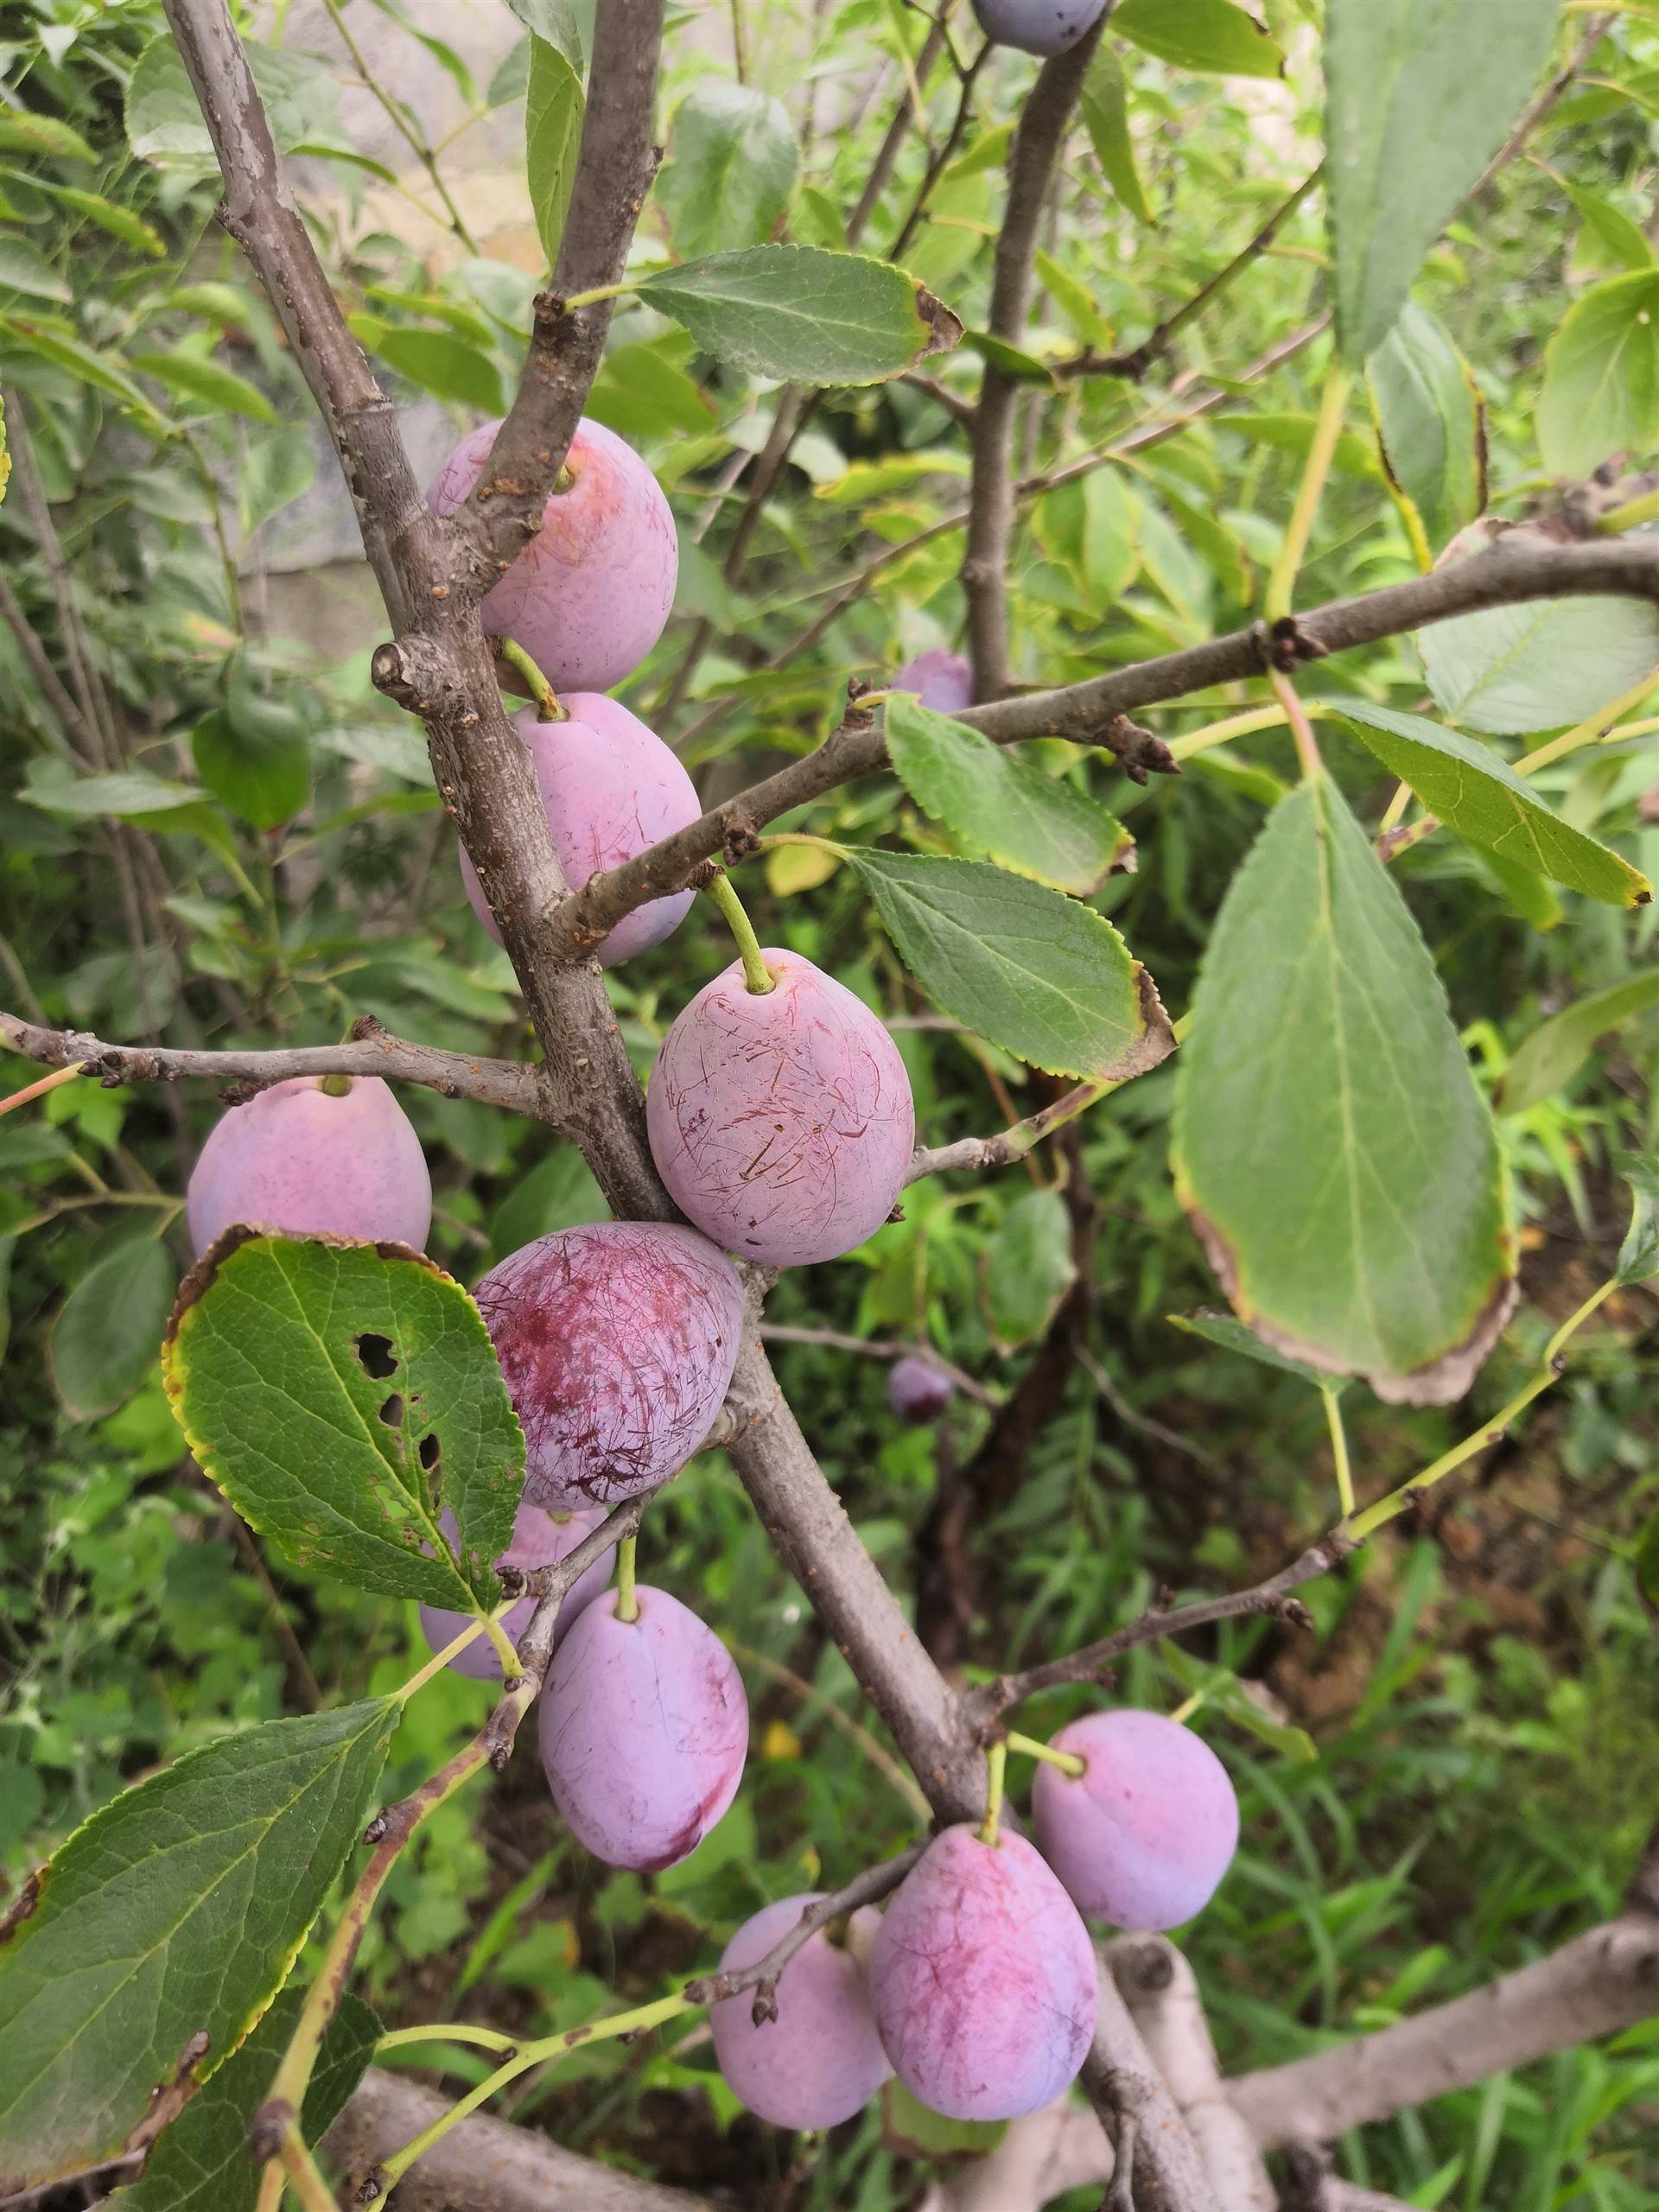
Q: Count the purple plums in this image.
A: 13